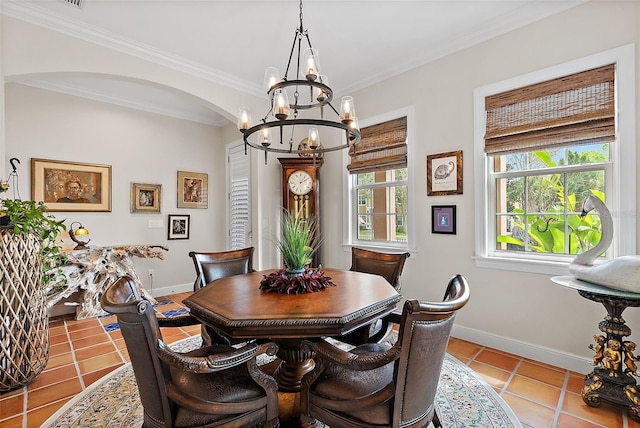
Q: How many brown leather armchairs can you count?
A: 4